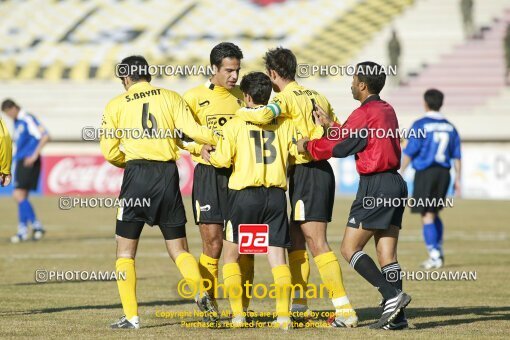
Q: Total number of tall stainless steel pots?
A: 0